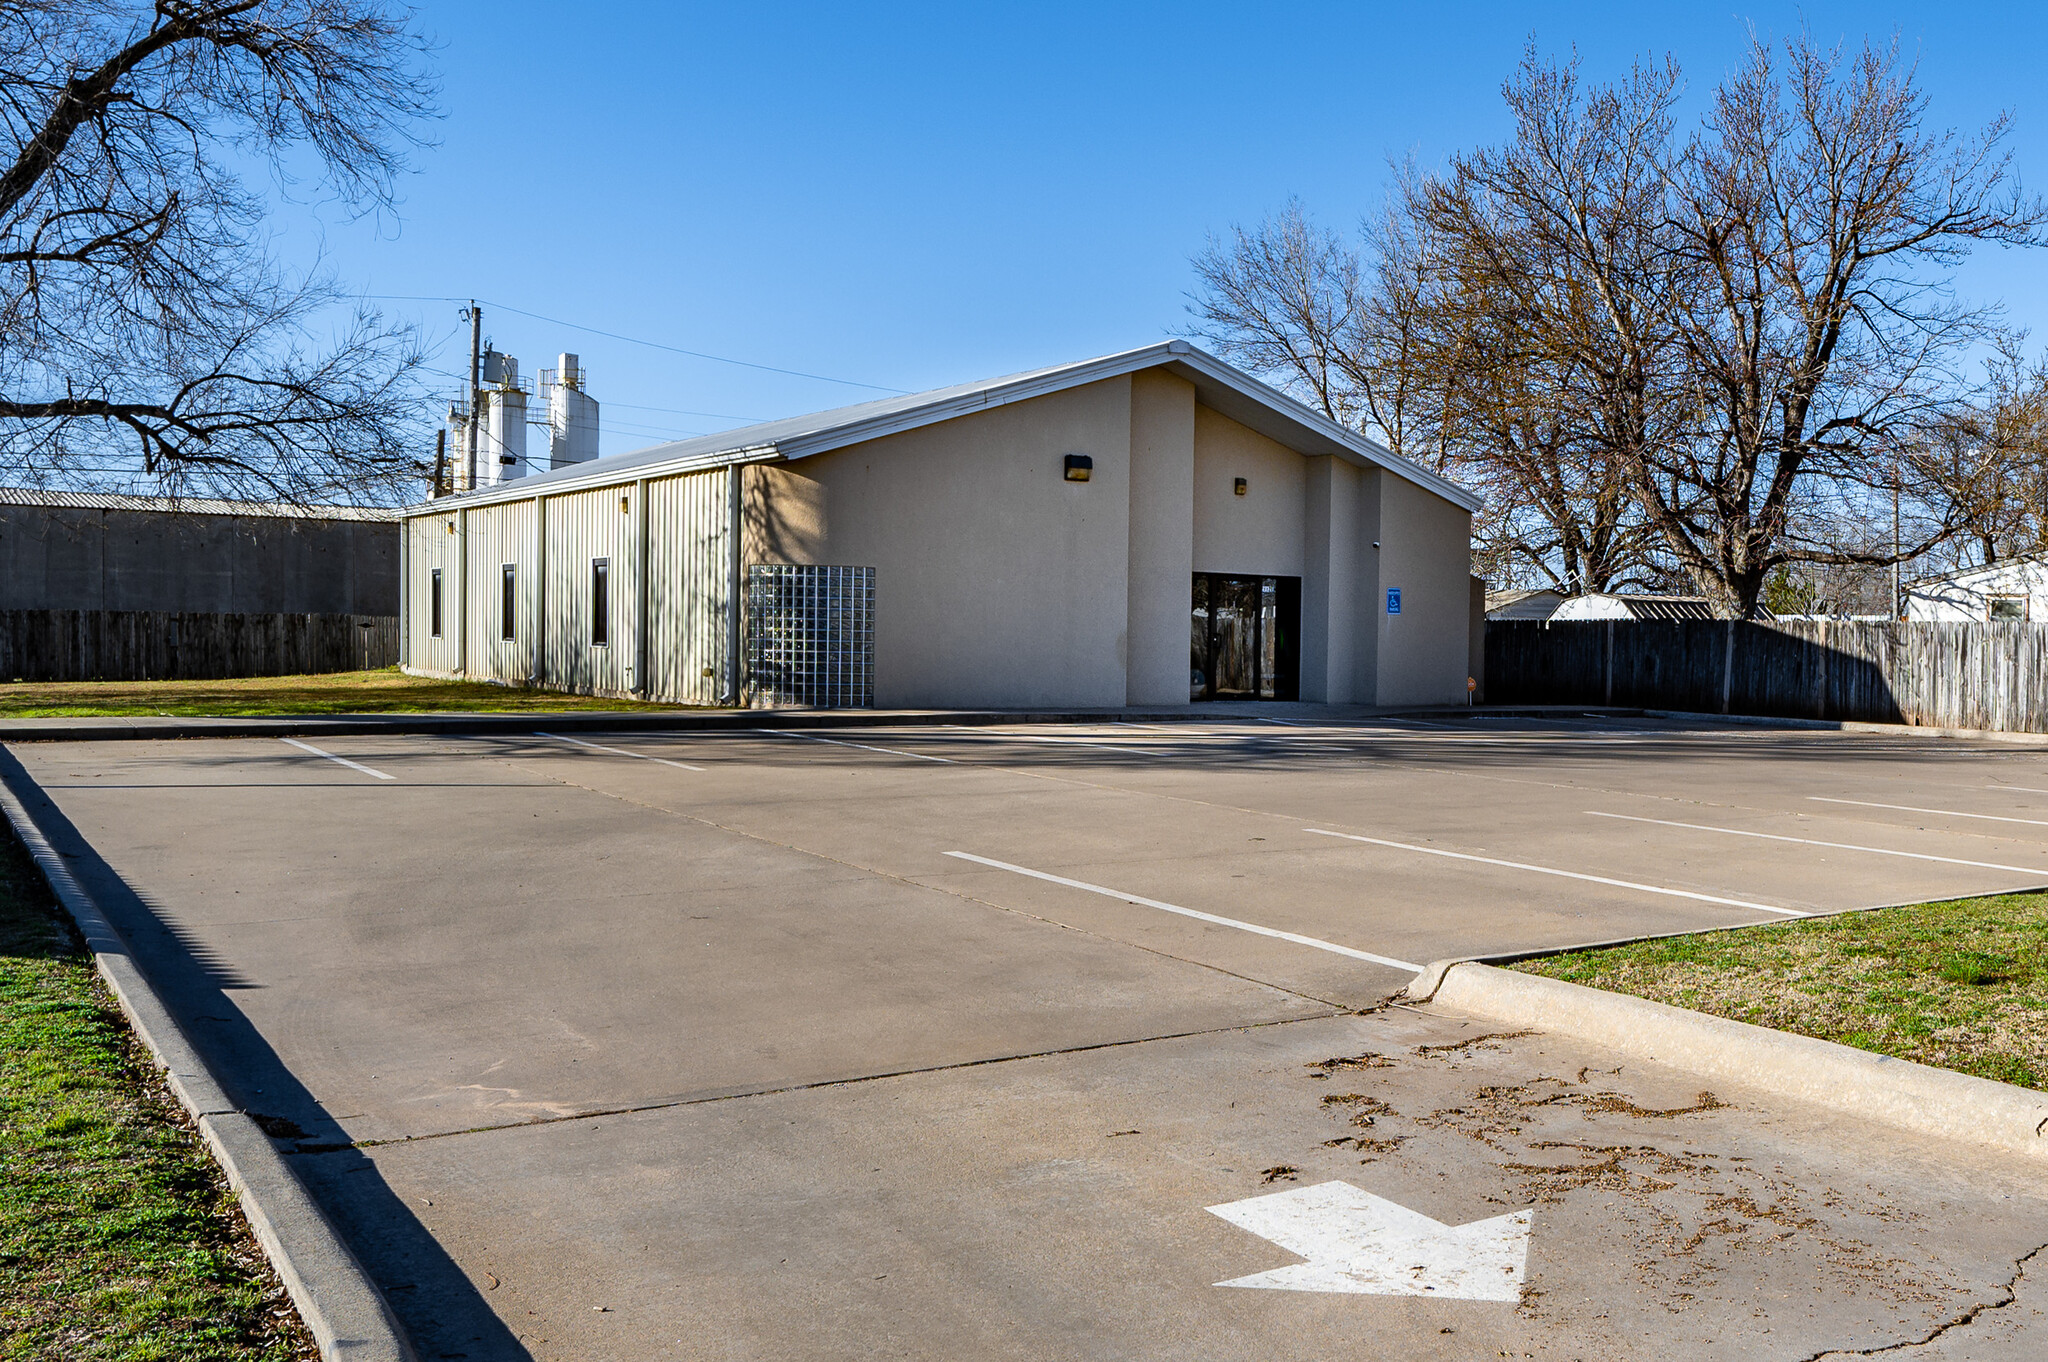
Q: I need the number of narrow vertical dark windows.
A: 3